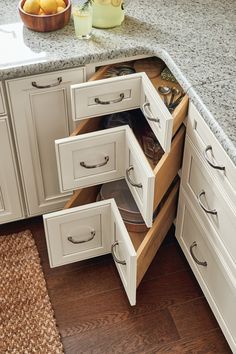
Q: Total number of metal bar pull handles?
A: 10